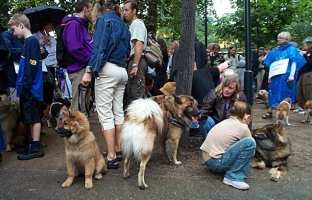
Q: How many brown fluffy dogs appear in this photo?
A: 3